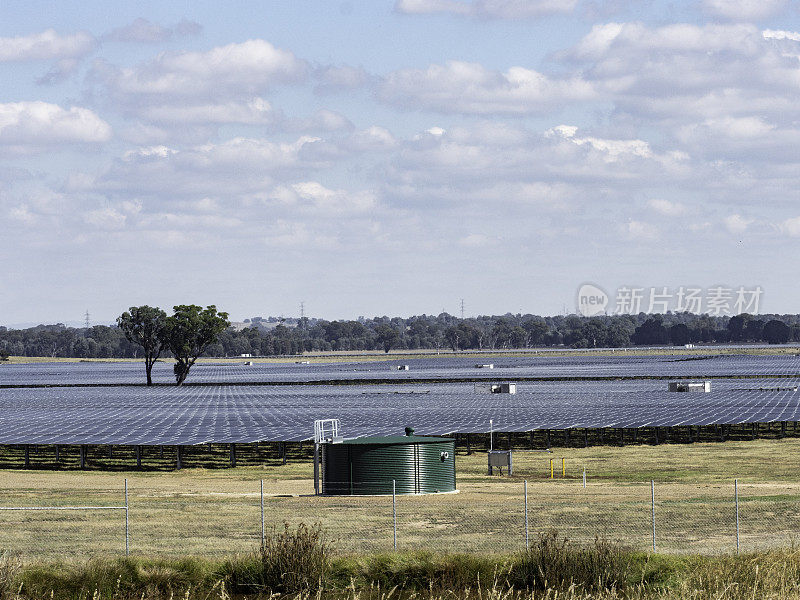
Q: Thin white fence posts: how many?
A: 6